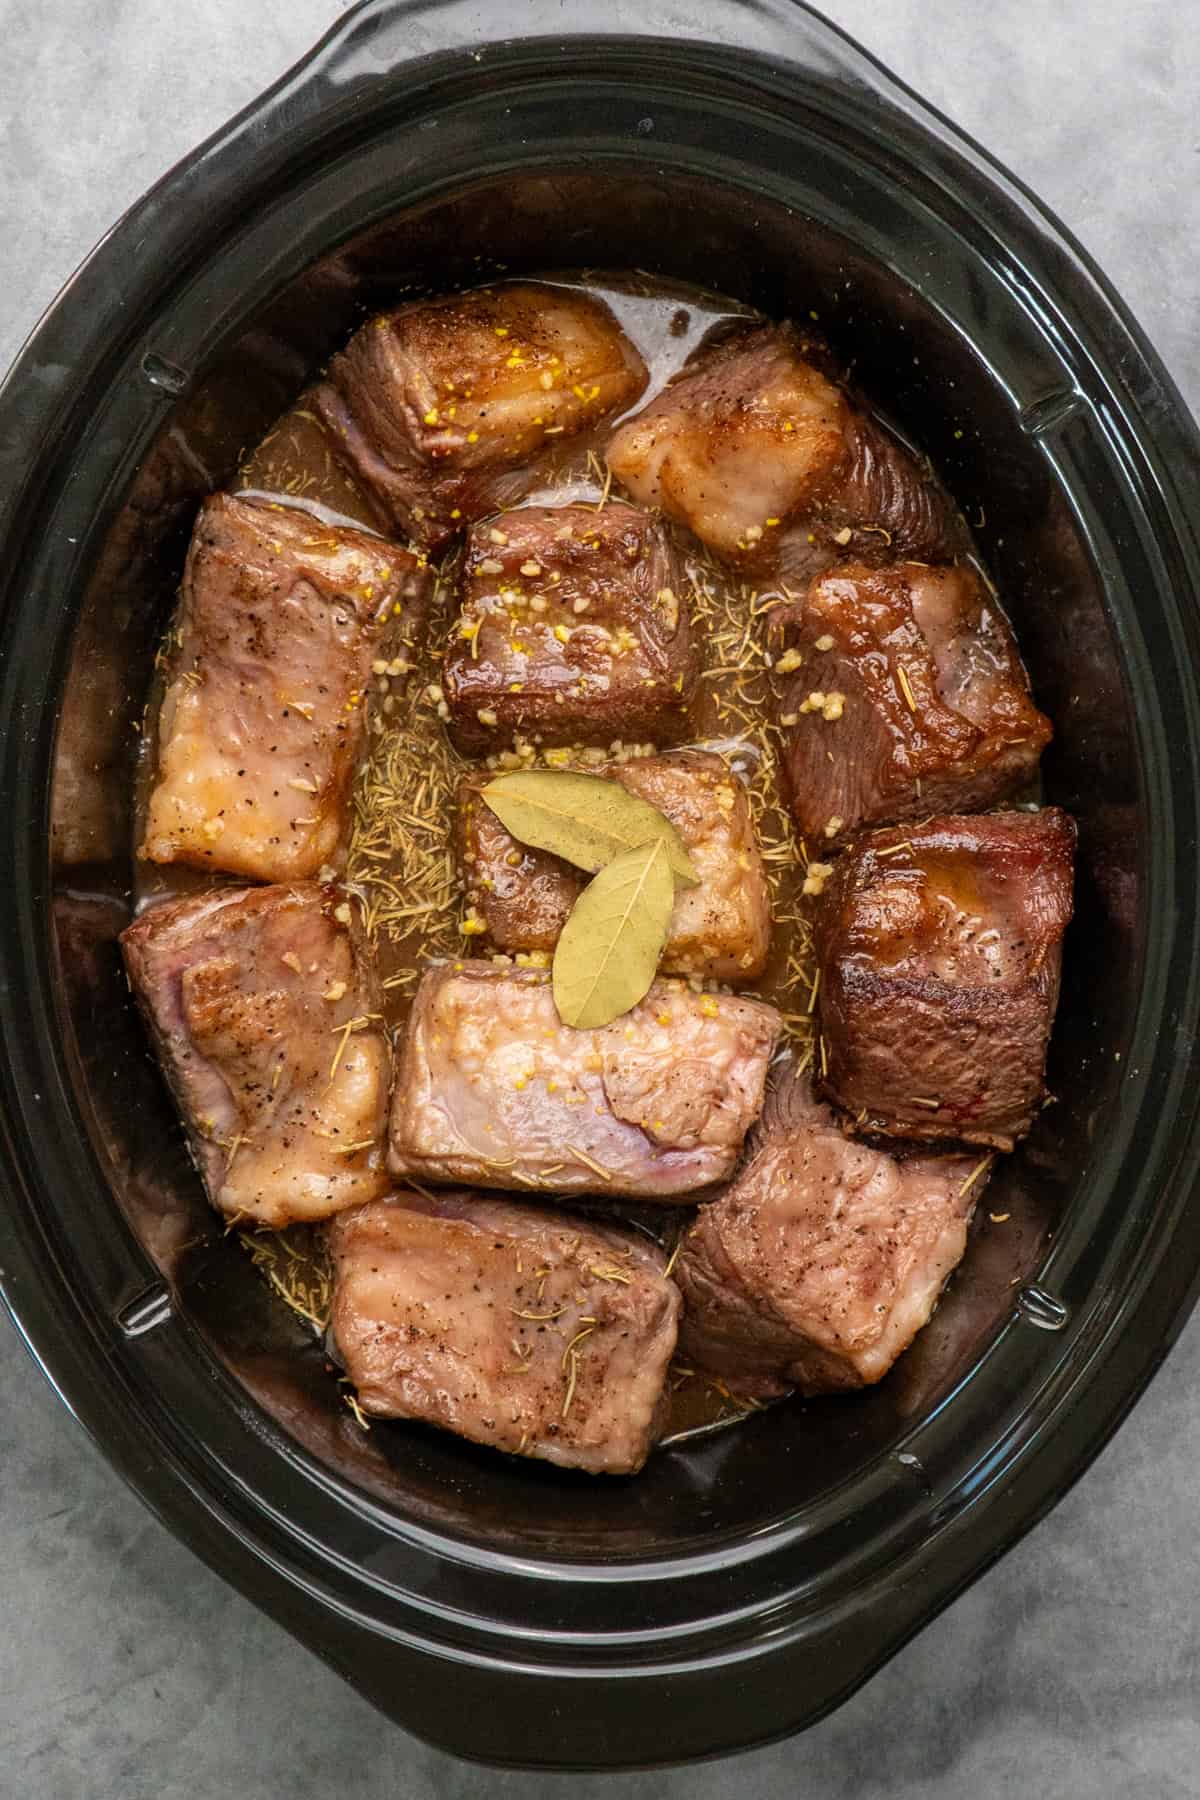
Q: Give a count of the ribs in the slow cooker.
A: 11